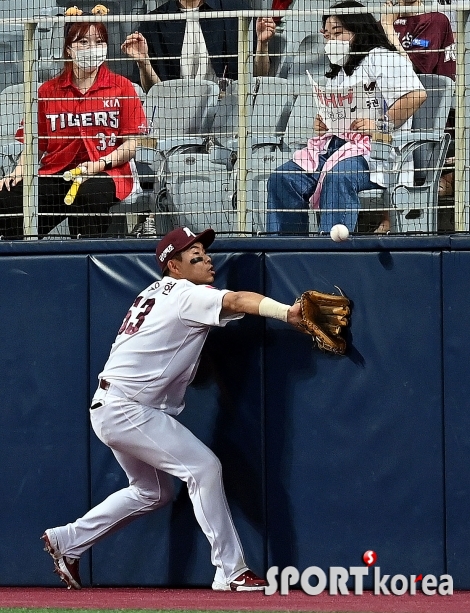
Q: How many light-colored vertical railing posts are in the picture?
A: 3